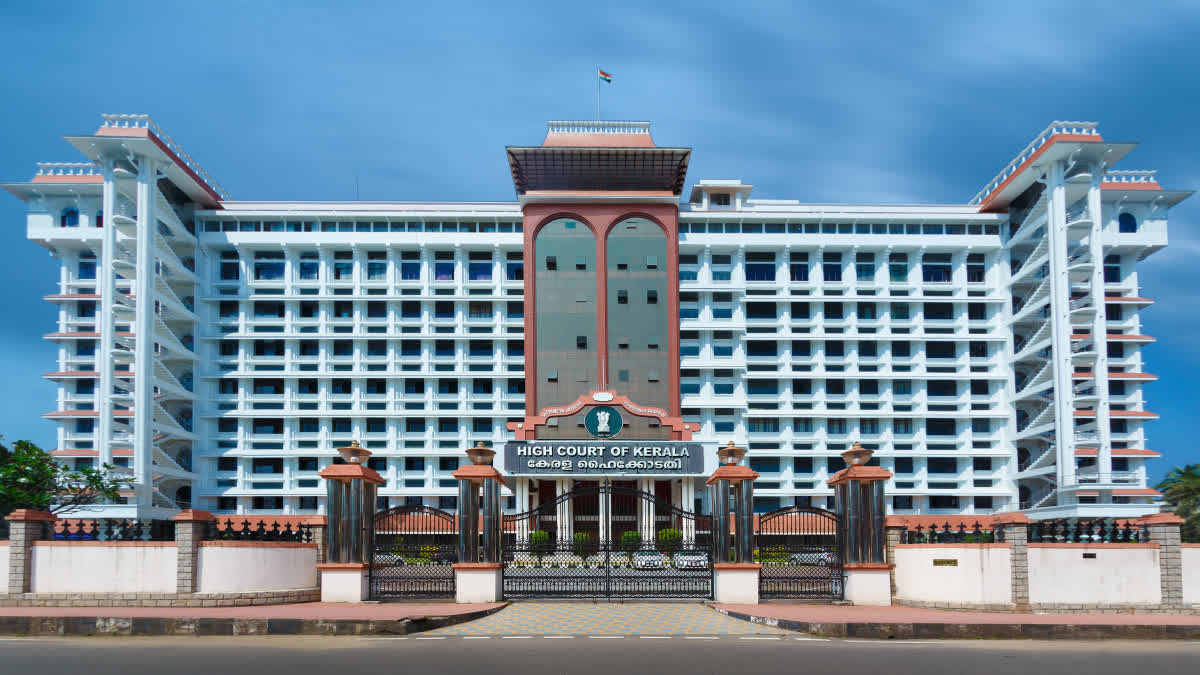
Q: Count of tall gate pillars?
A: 4